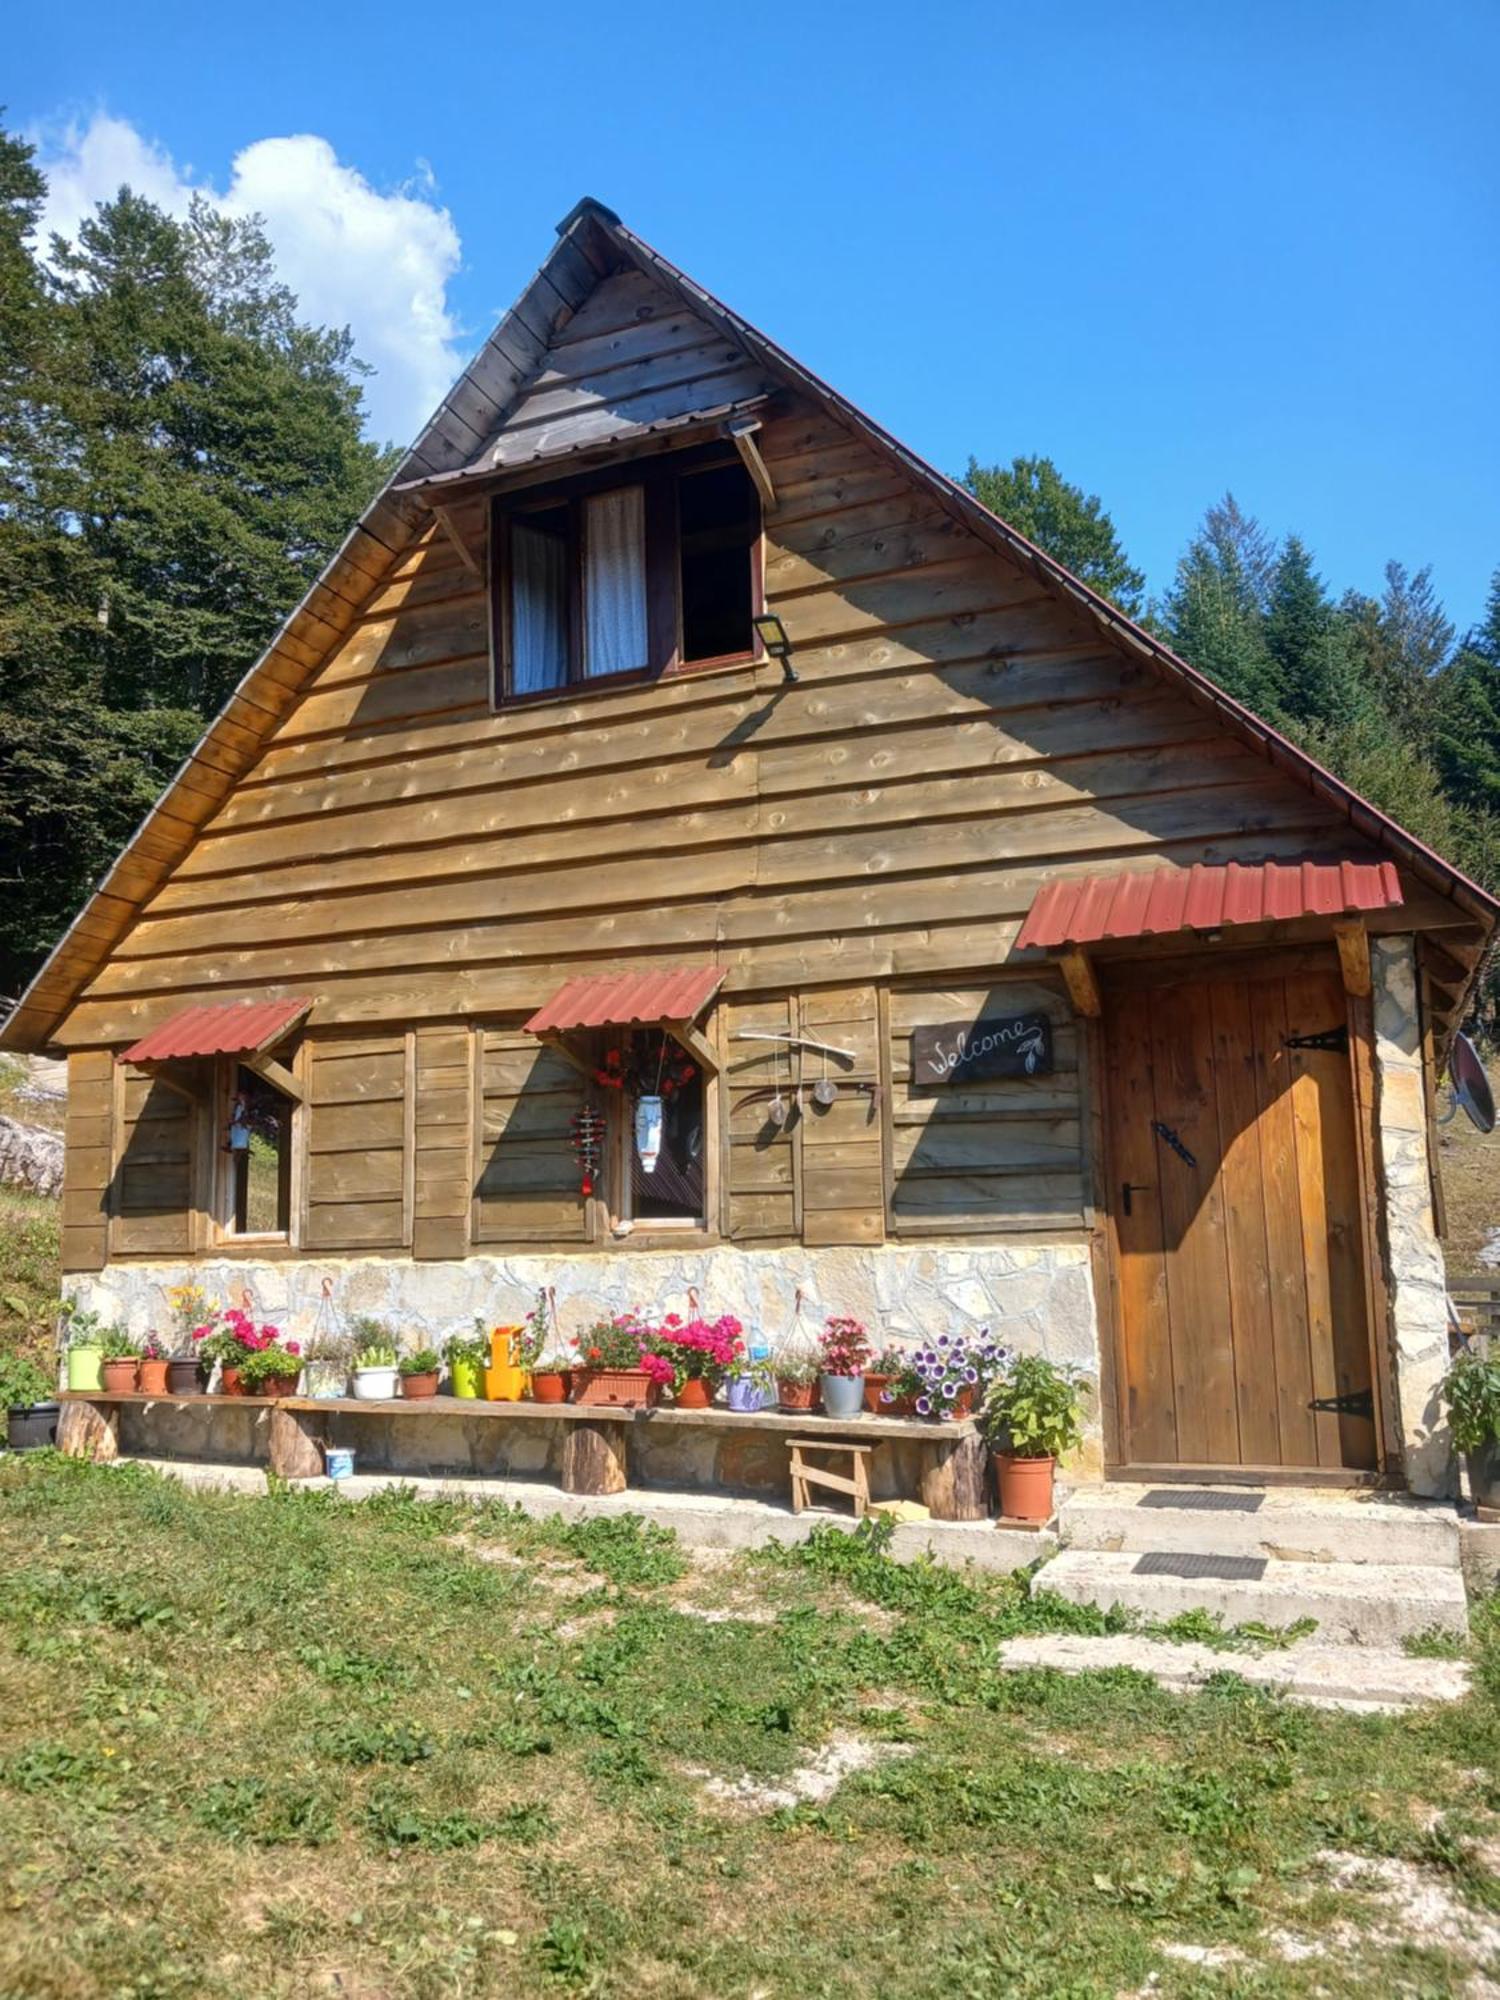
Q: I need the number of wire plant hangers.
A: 5